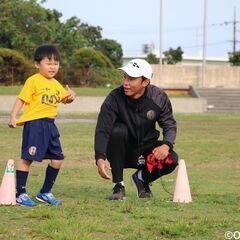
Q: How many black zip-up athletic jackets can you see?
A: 1